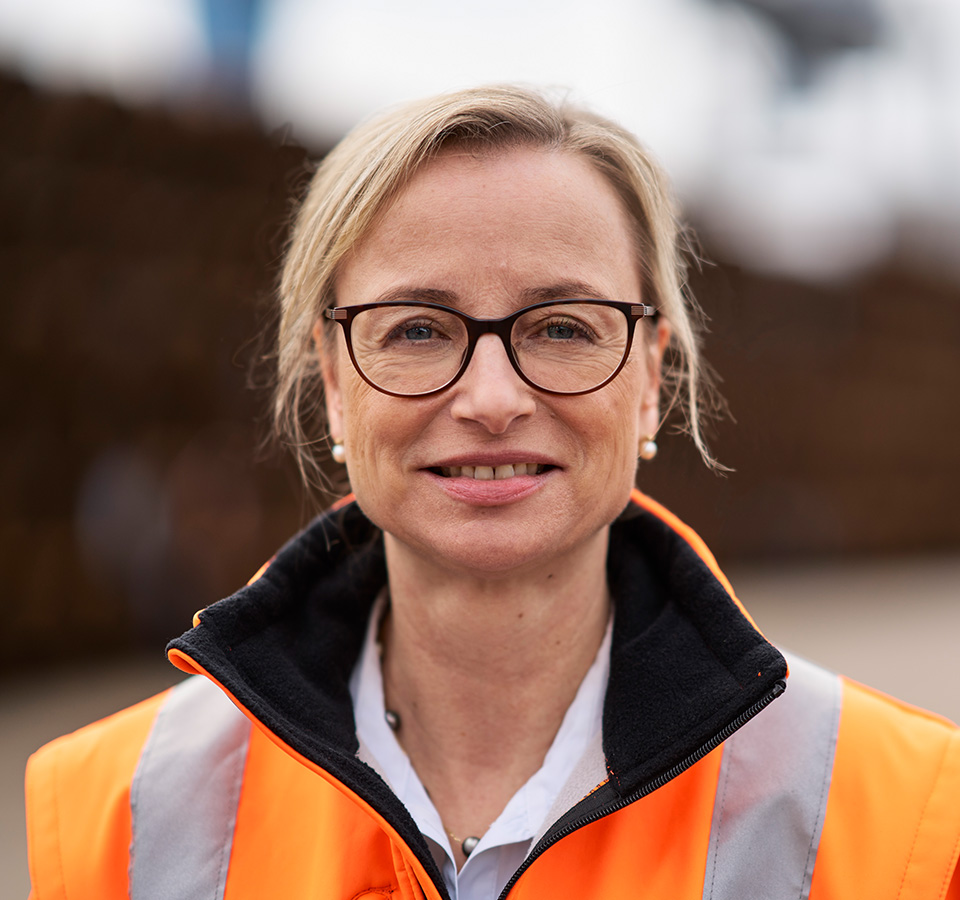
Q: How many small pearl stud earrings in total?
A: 2